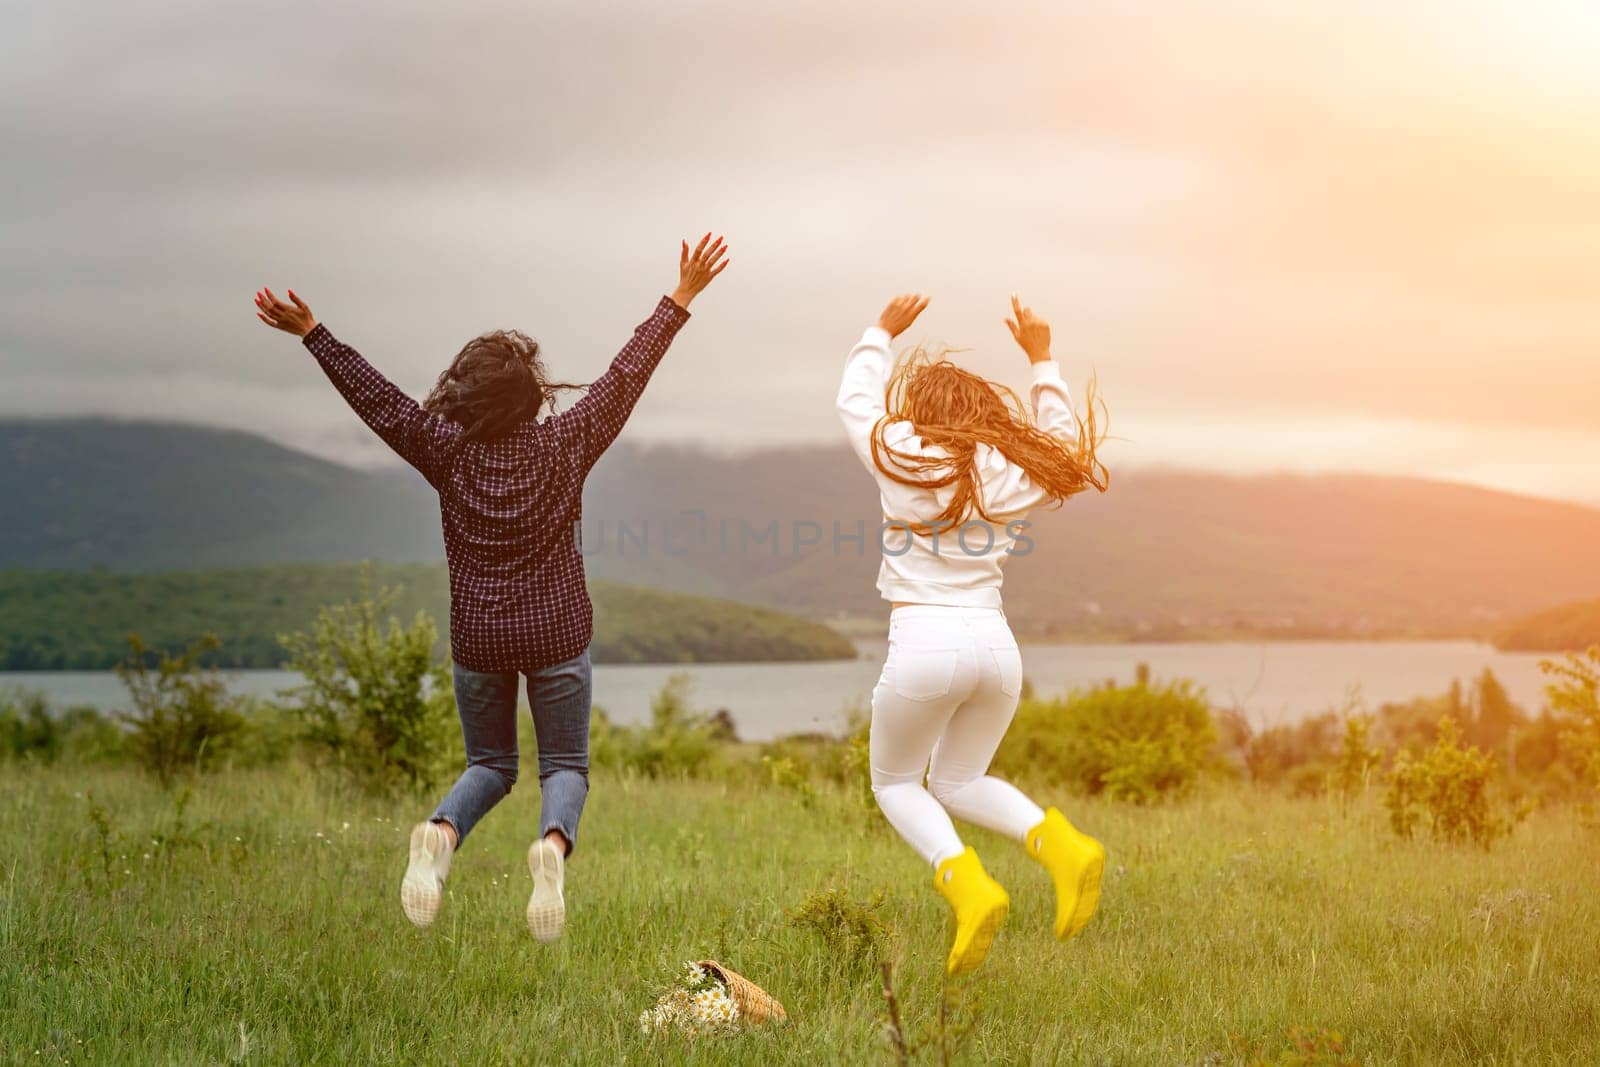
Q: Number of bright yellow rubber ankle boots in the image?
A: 2